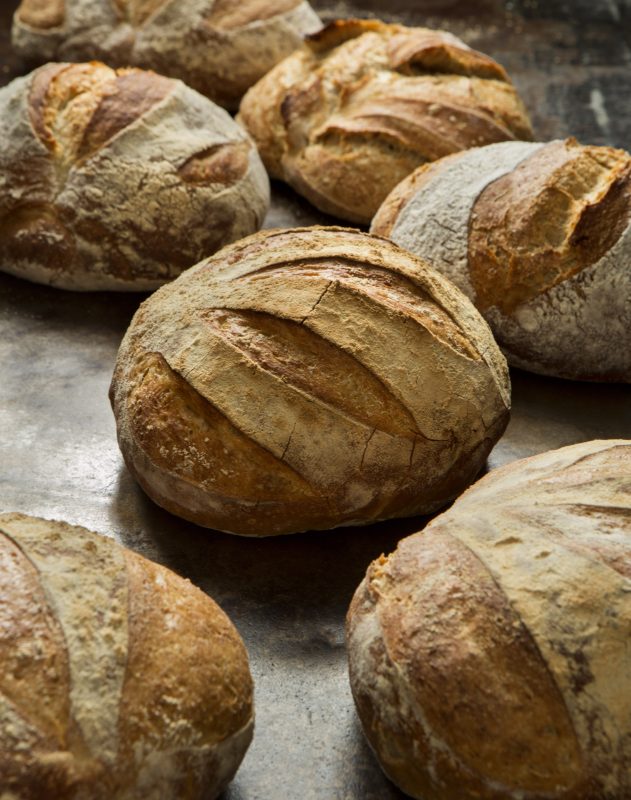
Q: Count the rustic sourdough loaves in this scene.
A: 7